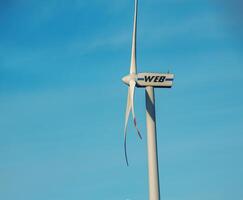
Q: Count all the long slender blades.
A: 3